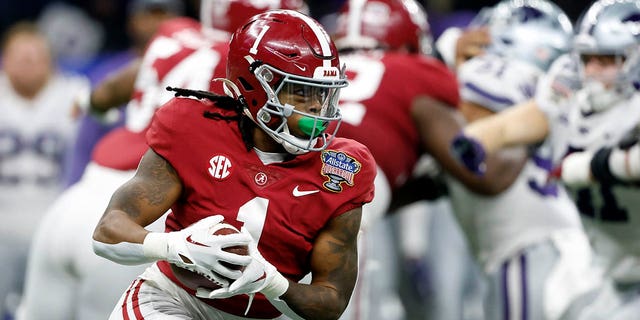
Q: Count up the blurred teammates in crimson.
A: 2